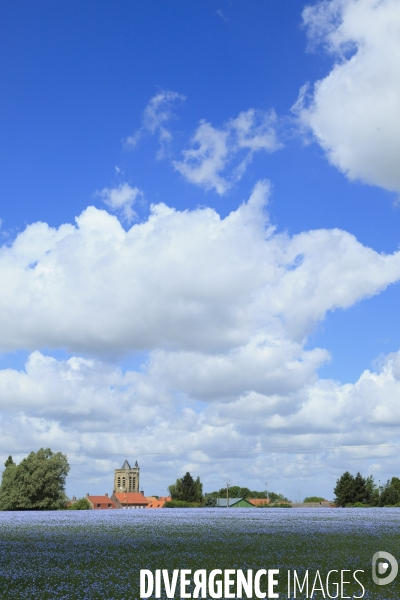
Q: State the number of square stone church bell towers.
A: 1